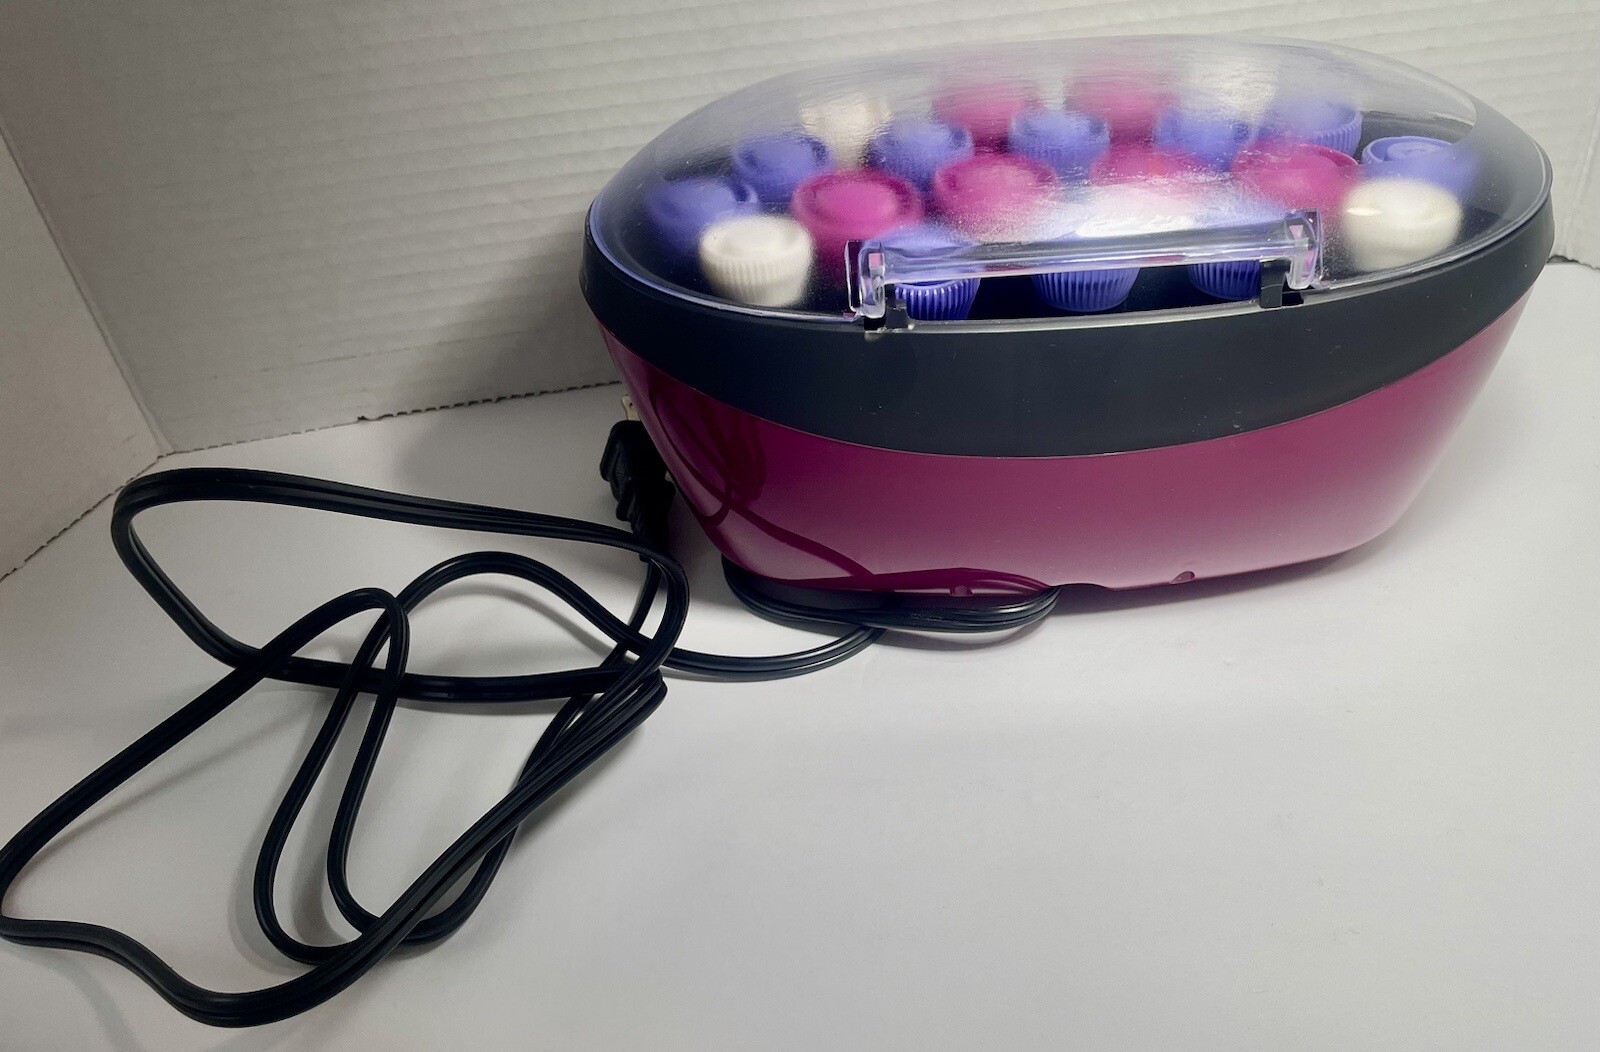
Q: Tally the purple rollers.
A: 10